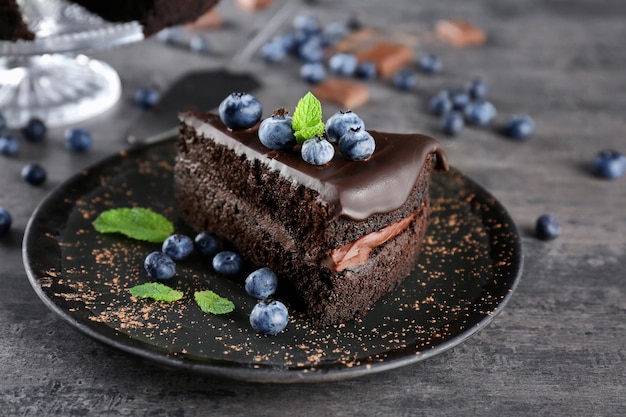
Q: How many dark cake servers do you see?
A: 1